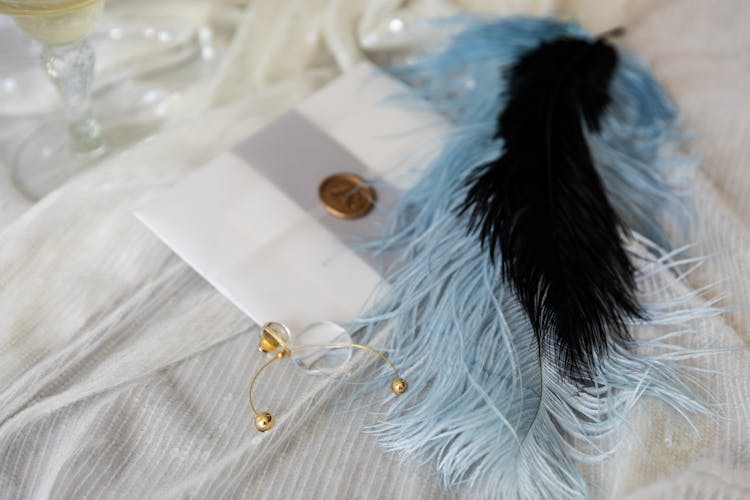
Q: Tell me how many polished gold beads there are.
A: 2